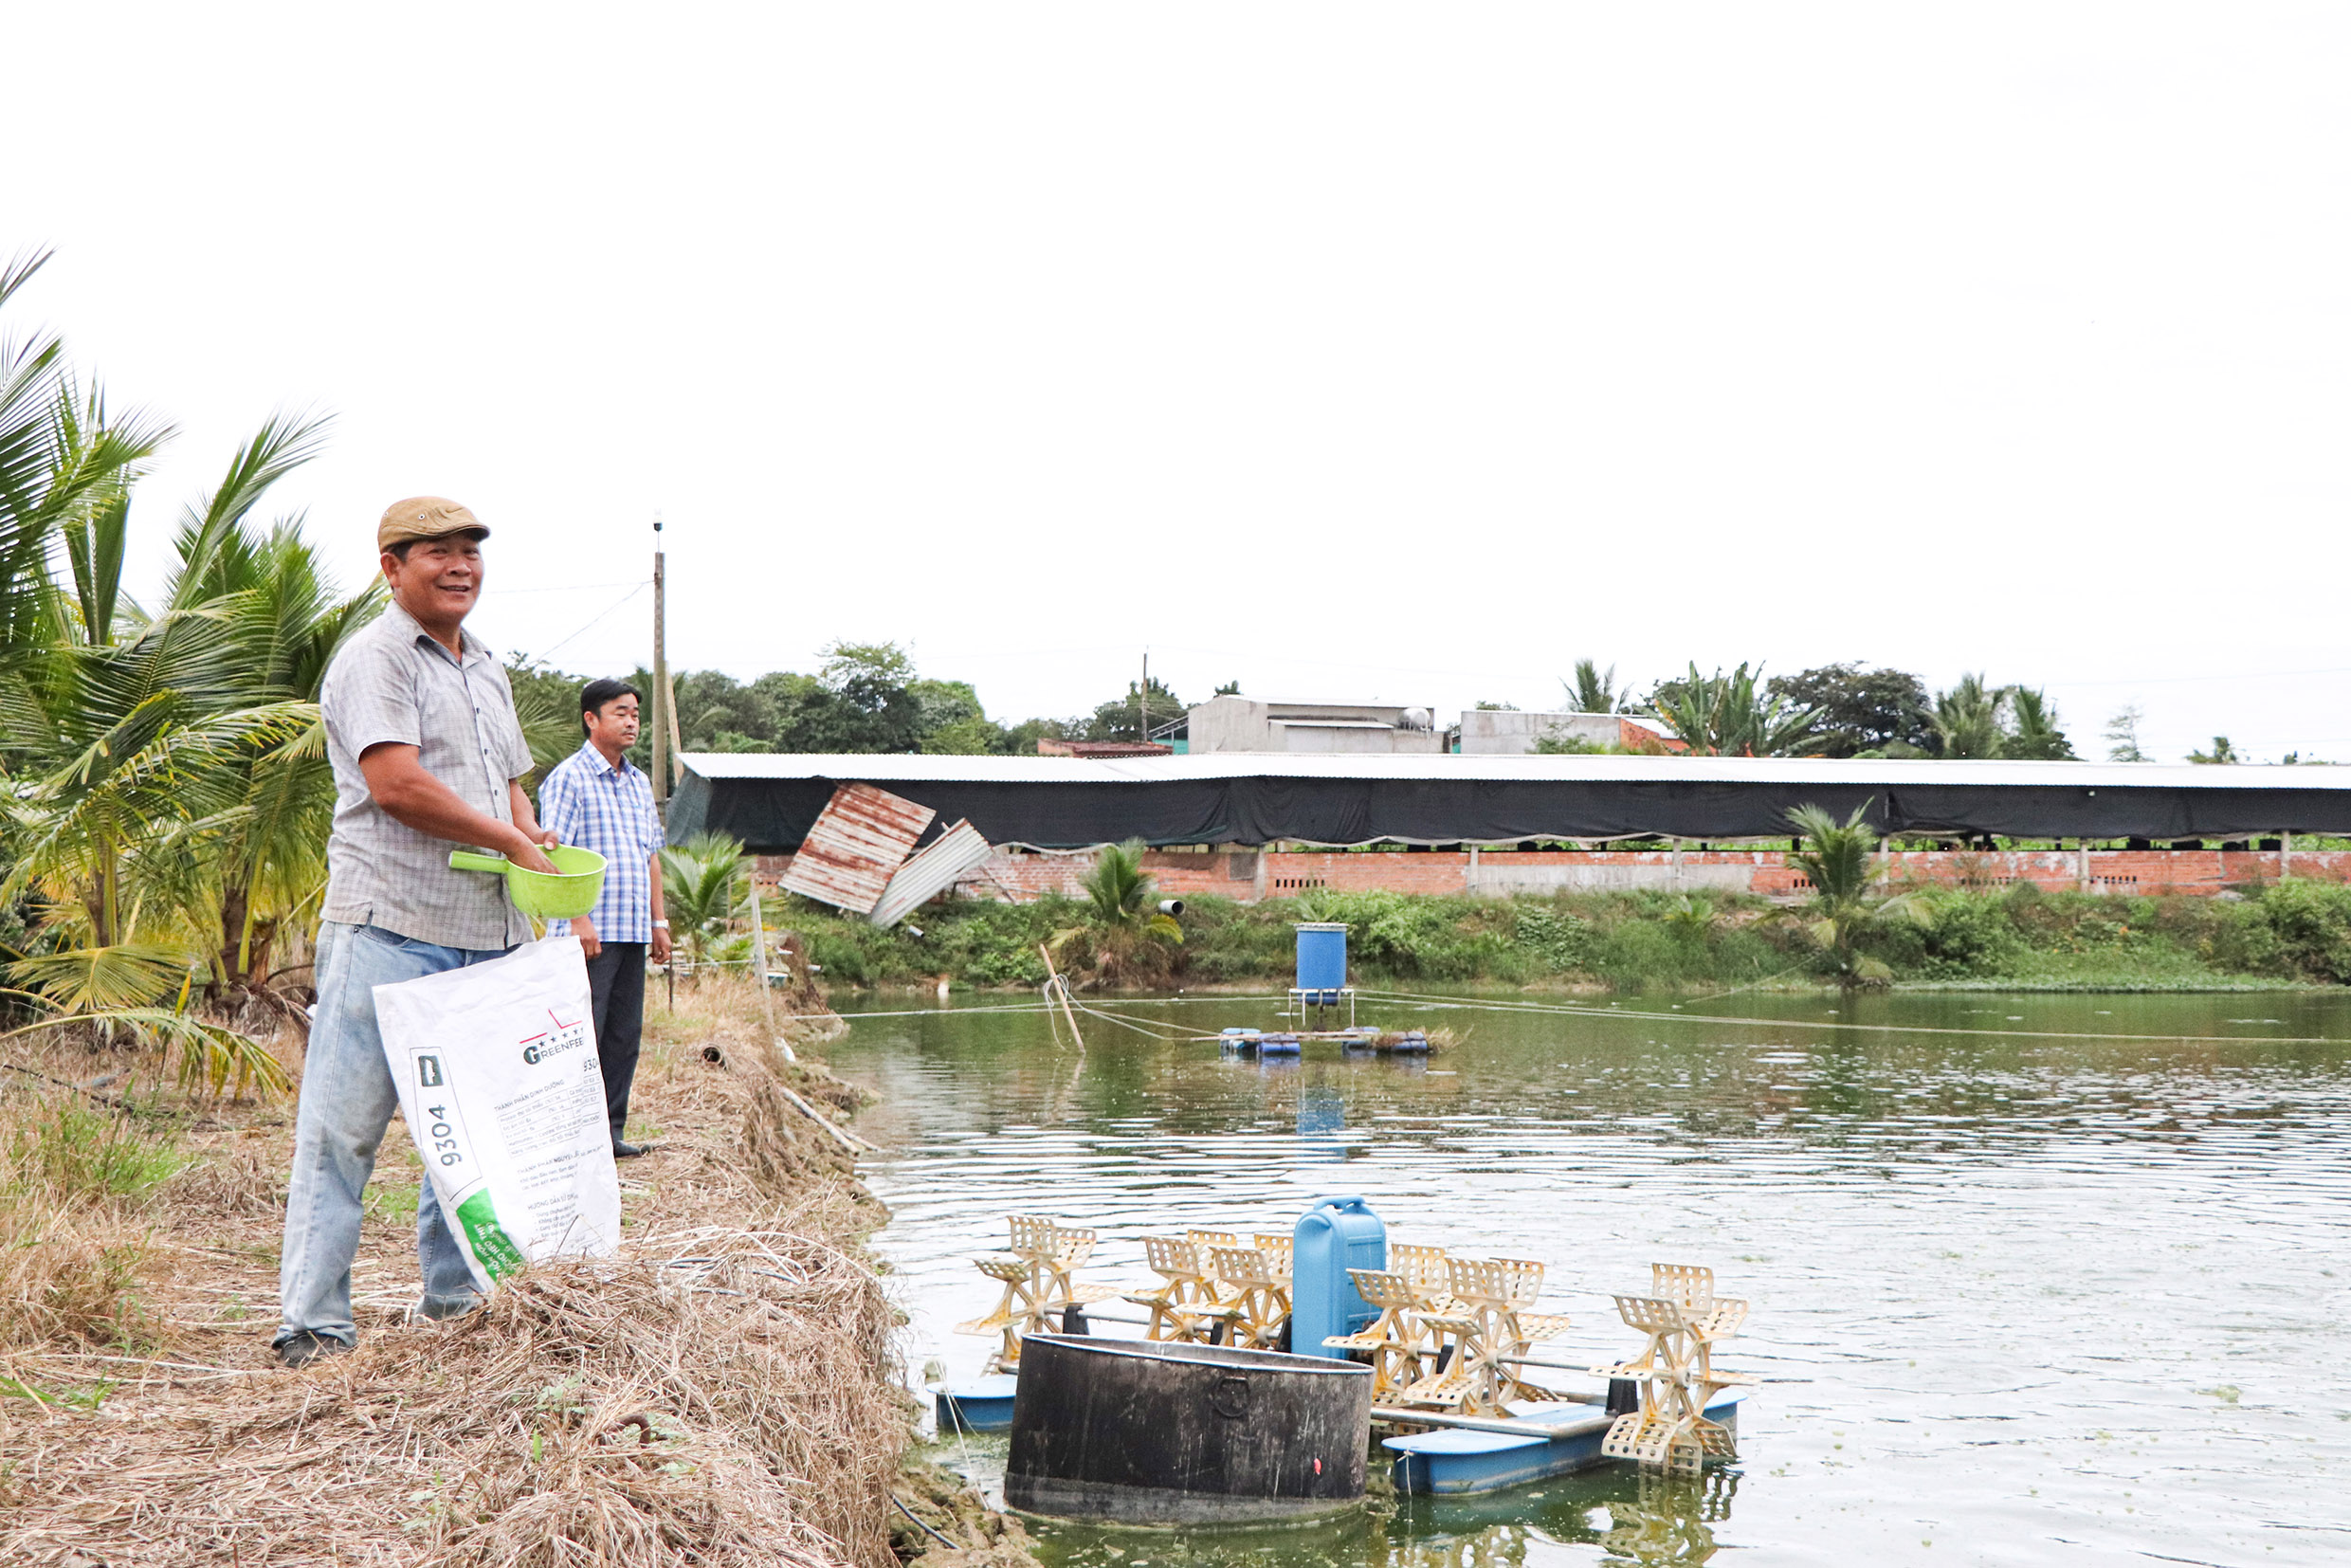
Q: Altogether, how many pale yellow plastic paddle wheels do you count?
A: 6